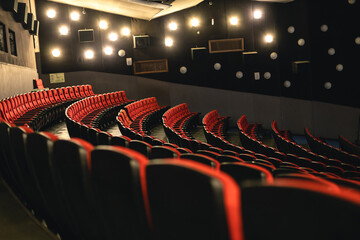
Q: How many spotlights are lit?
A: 15